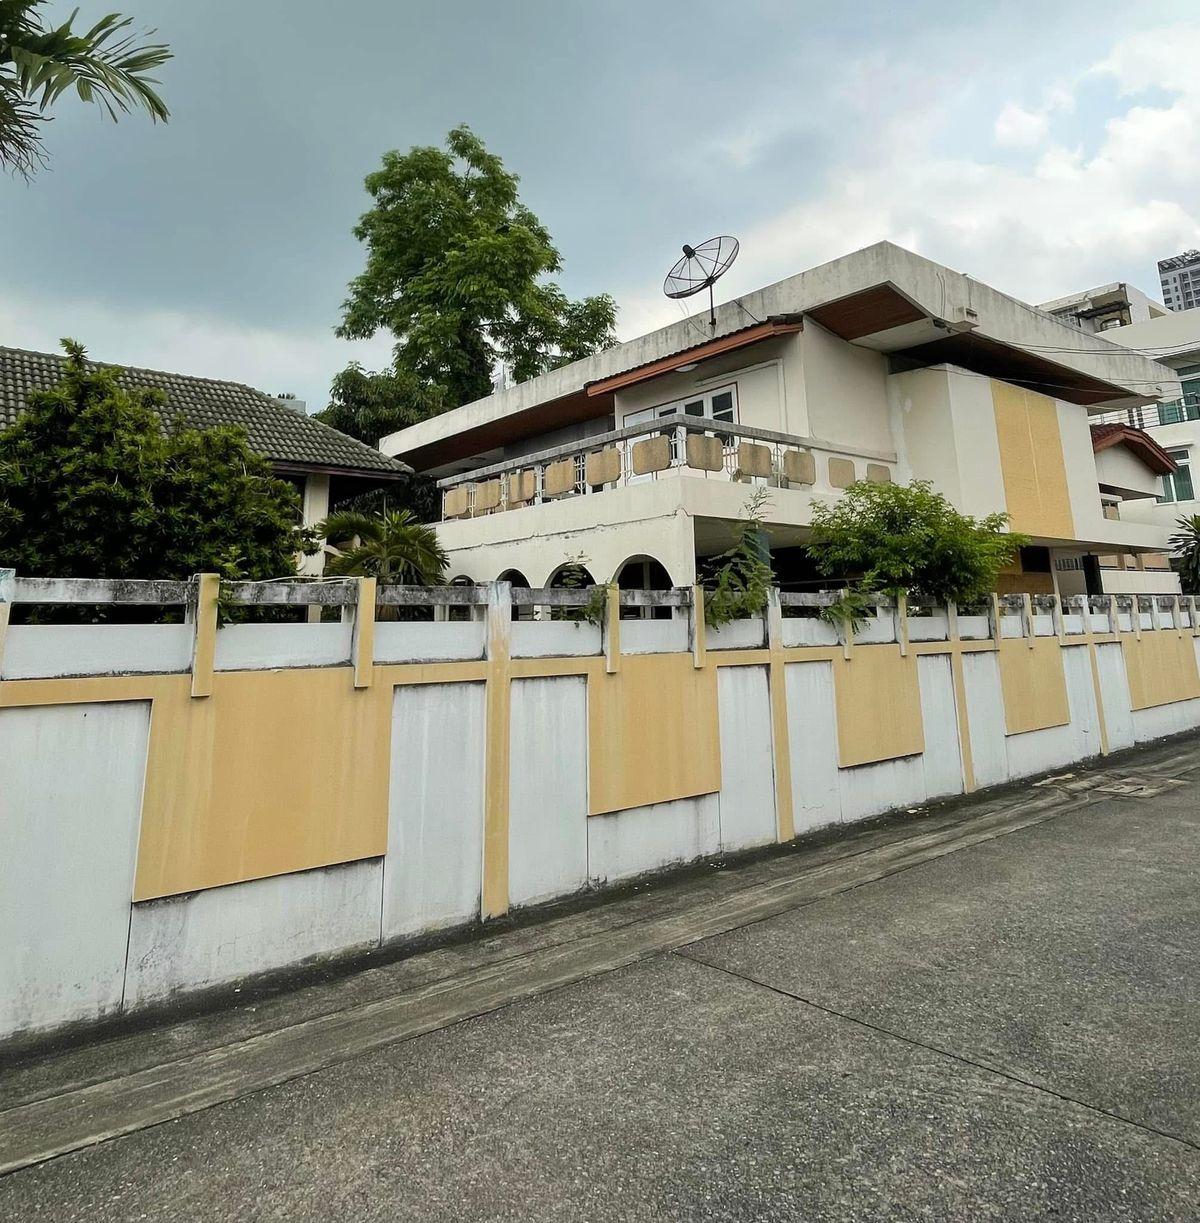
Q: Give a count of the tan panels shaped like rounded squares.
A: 11